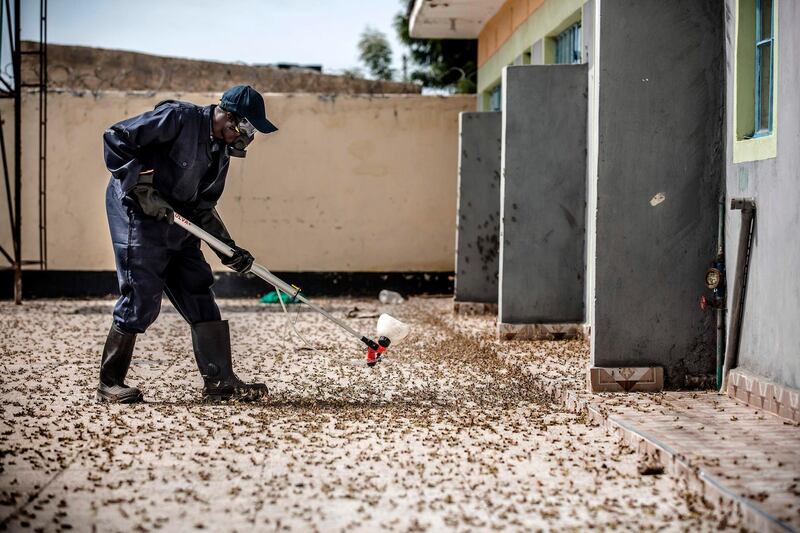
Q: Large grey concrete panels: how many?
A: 3